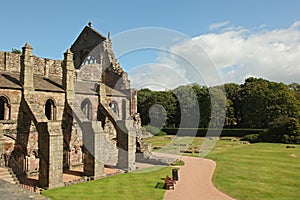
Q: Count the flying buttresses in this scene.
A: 3